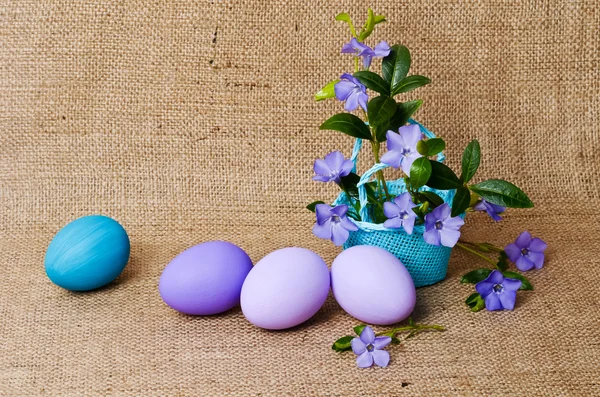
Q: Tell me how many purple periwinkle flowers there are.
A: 11